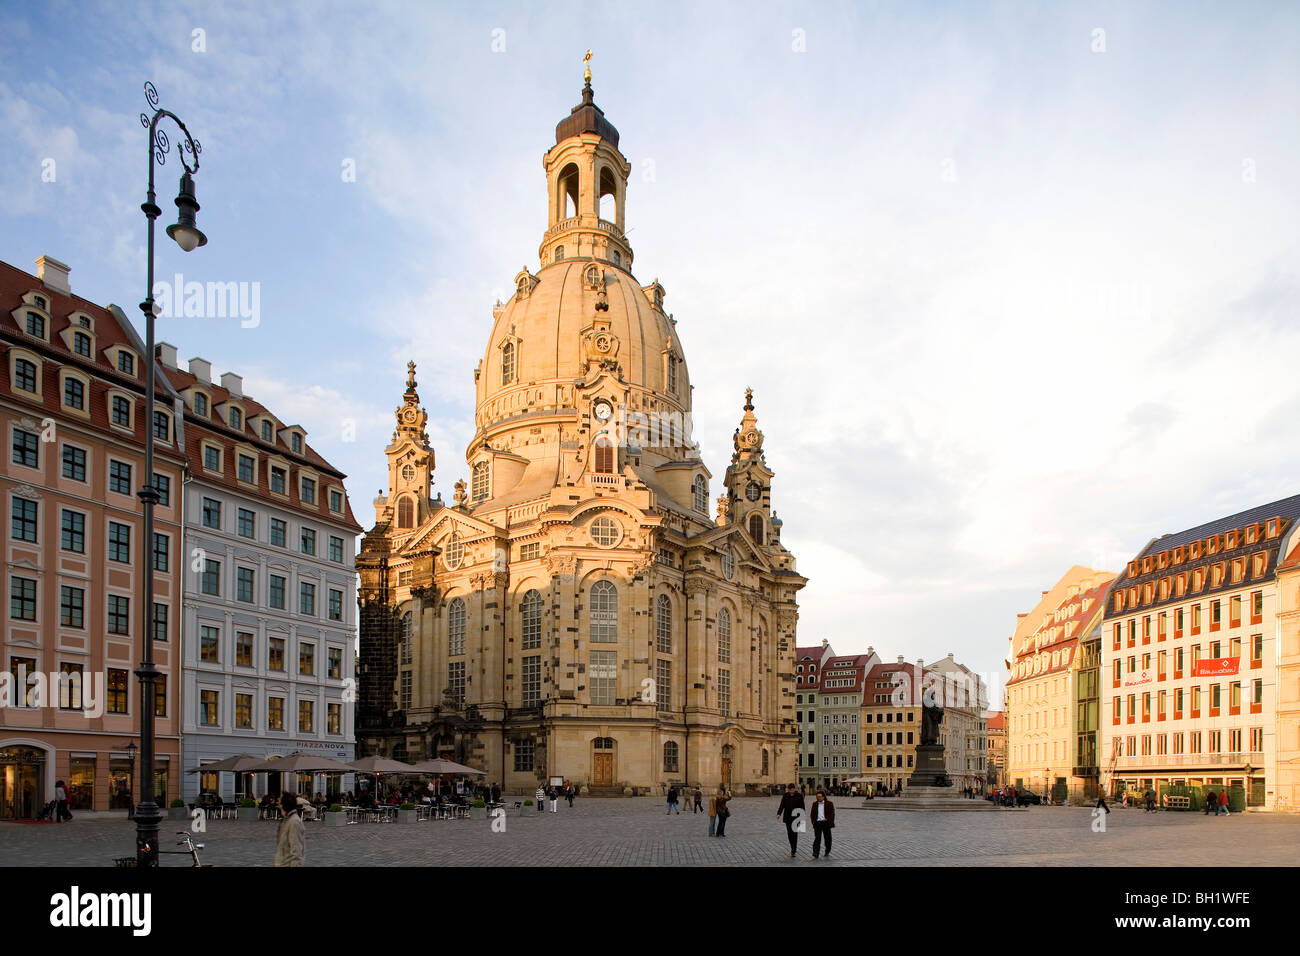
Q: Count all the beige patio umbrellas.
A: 4